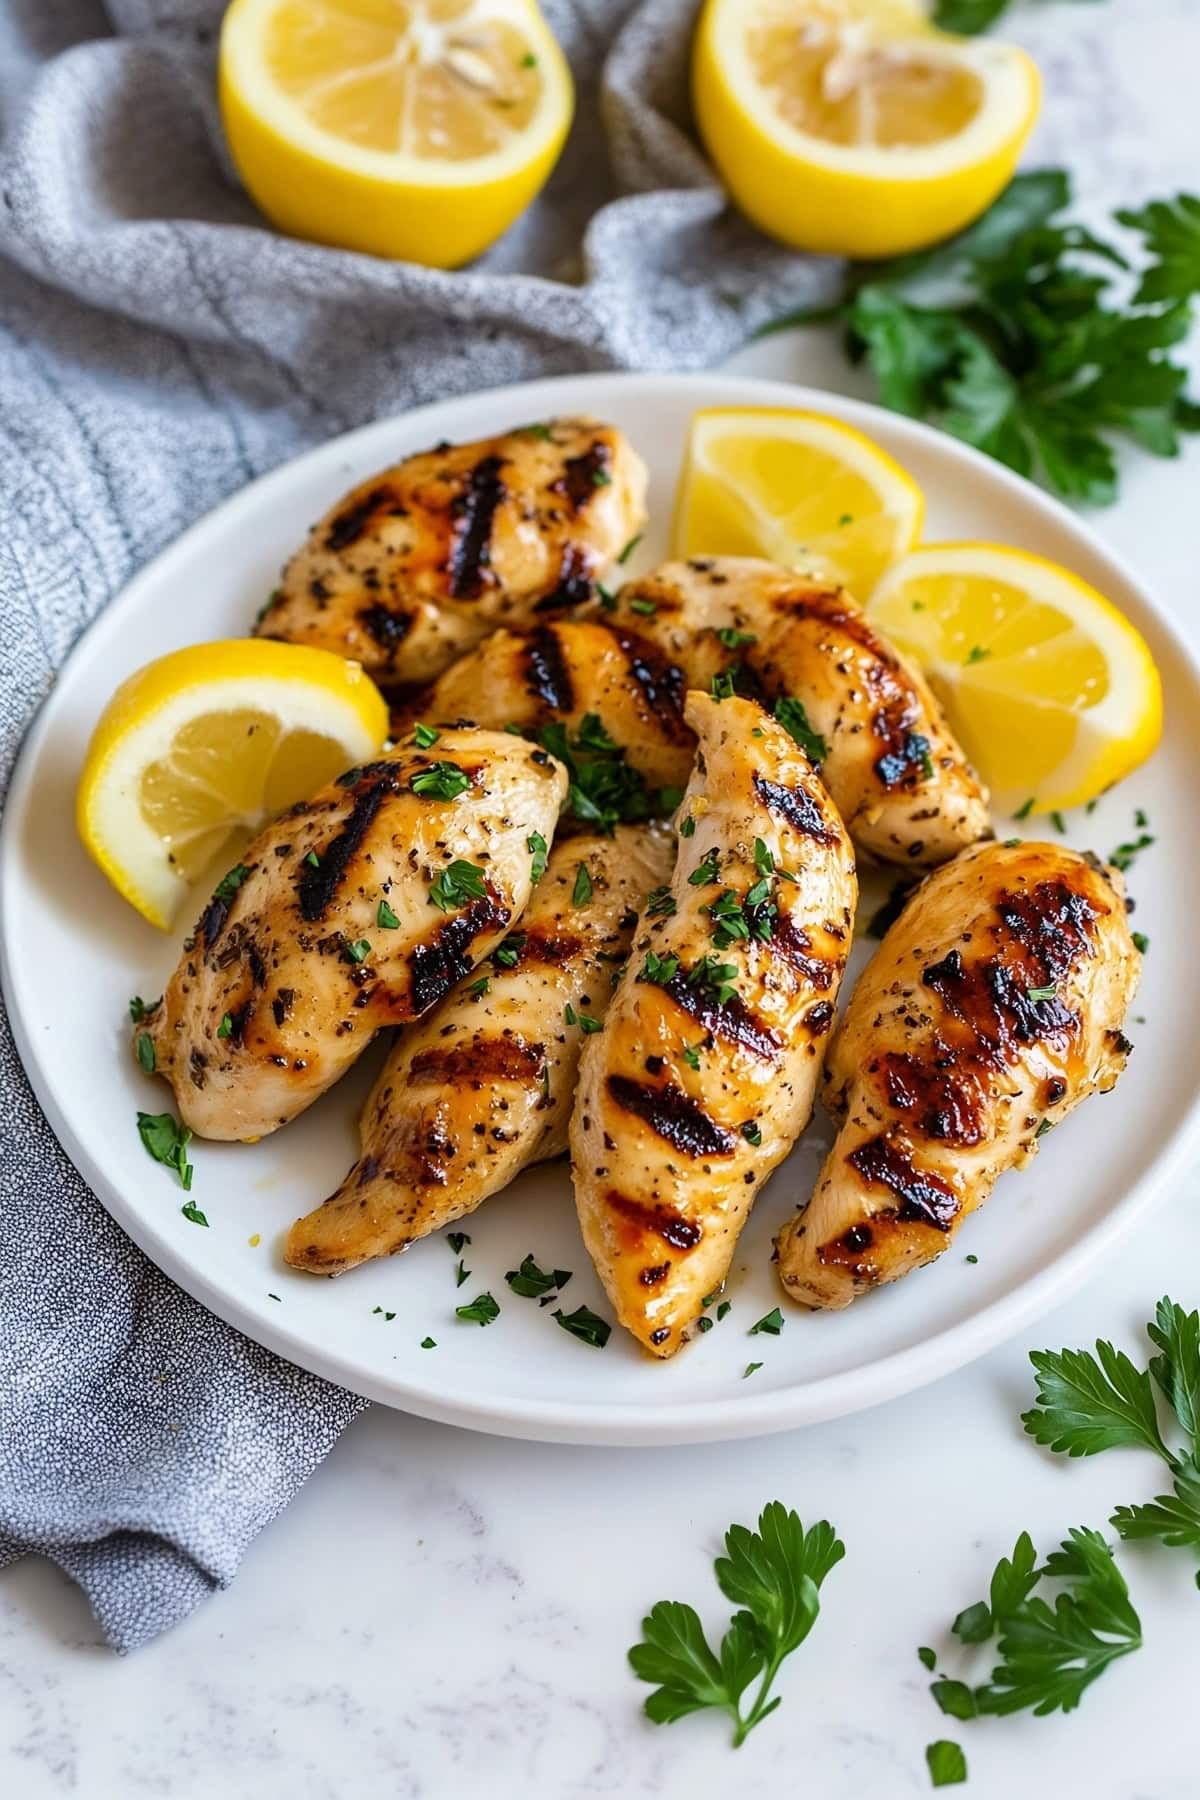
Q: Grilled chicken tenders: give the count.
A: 7